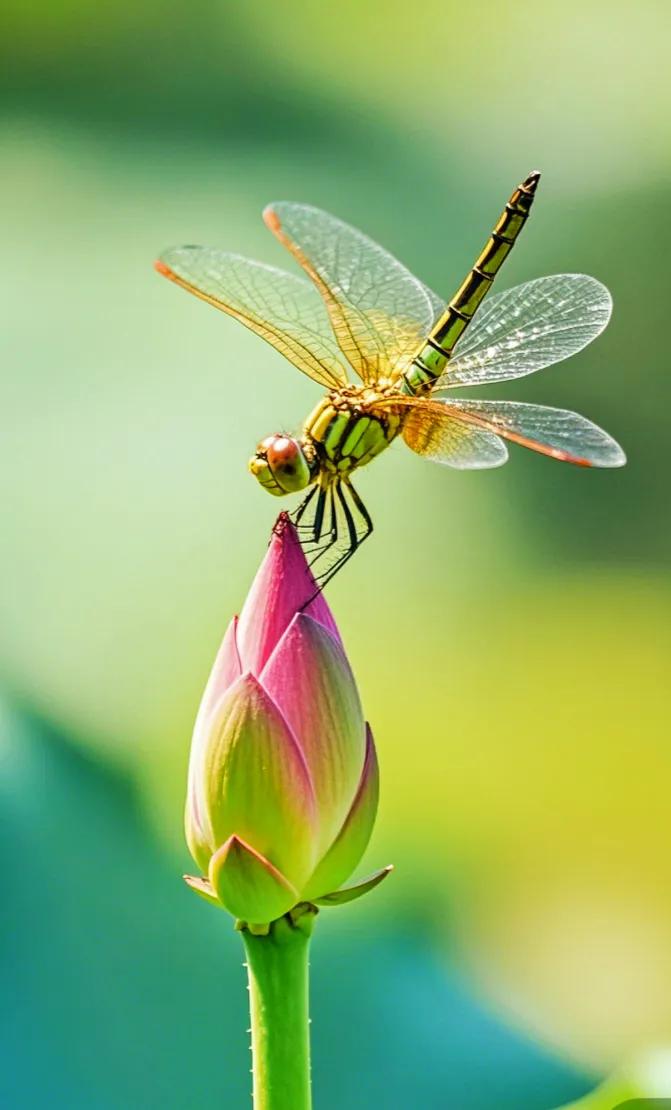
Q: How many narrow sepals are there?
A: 2